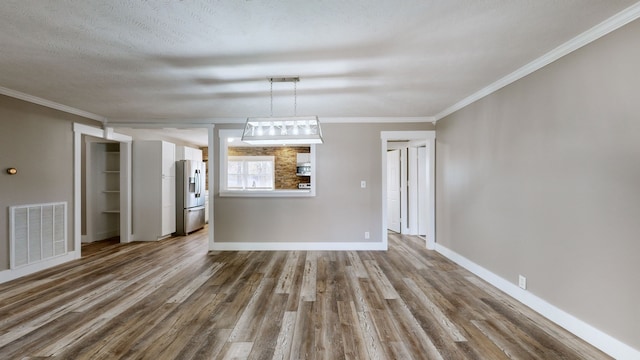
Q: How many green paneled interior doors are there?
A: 0